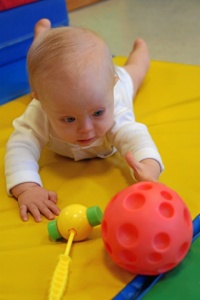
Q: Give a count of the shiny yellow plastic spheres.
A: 1